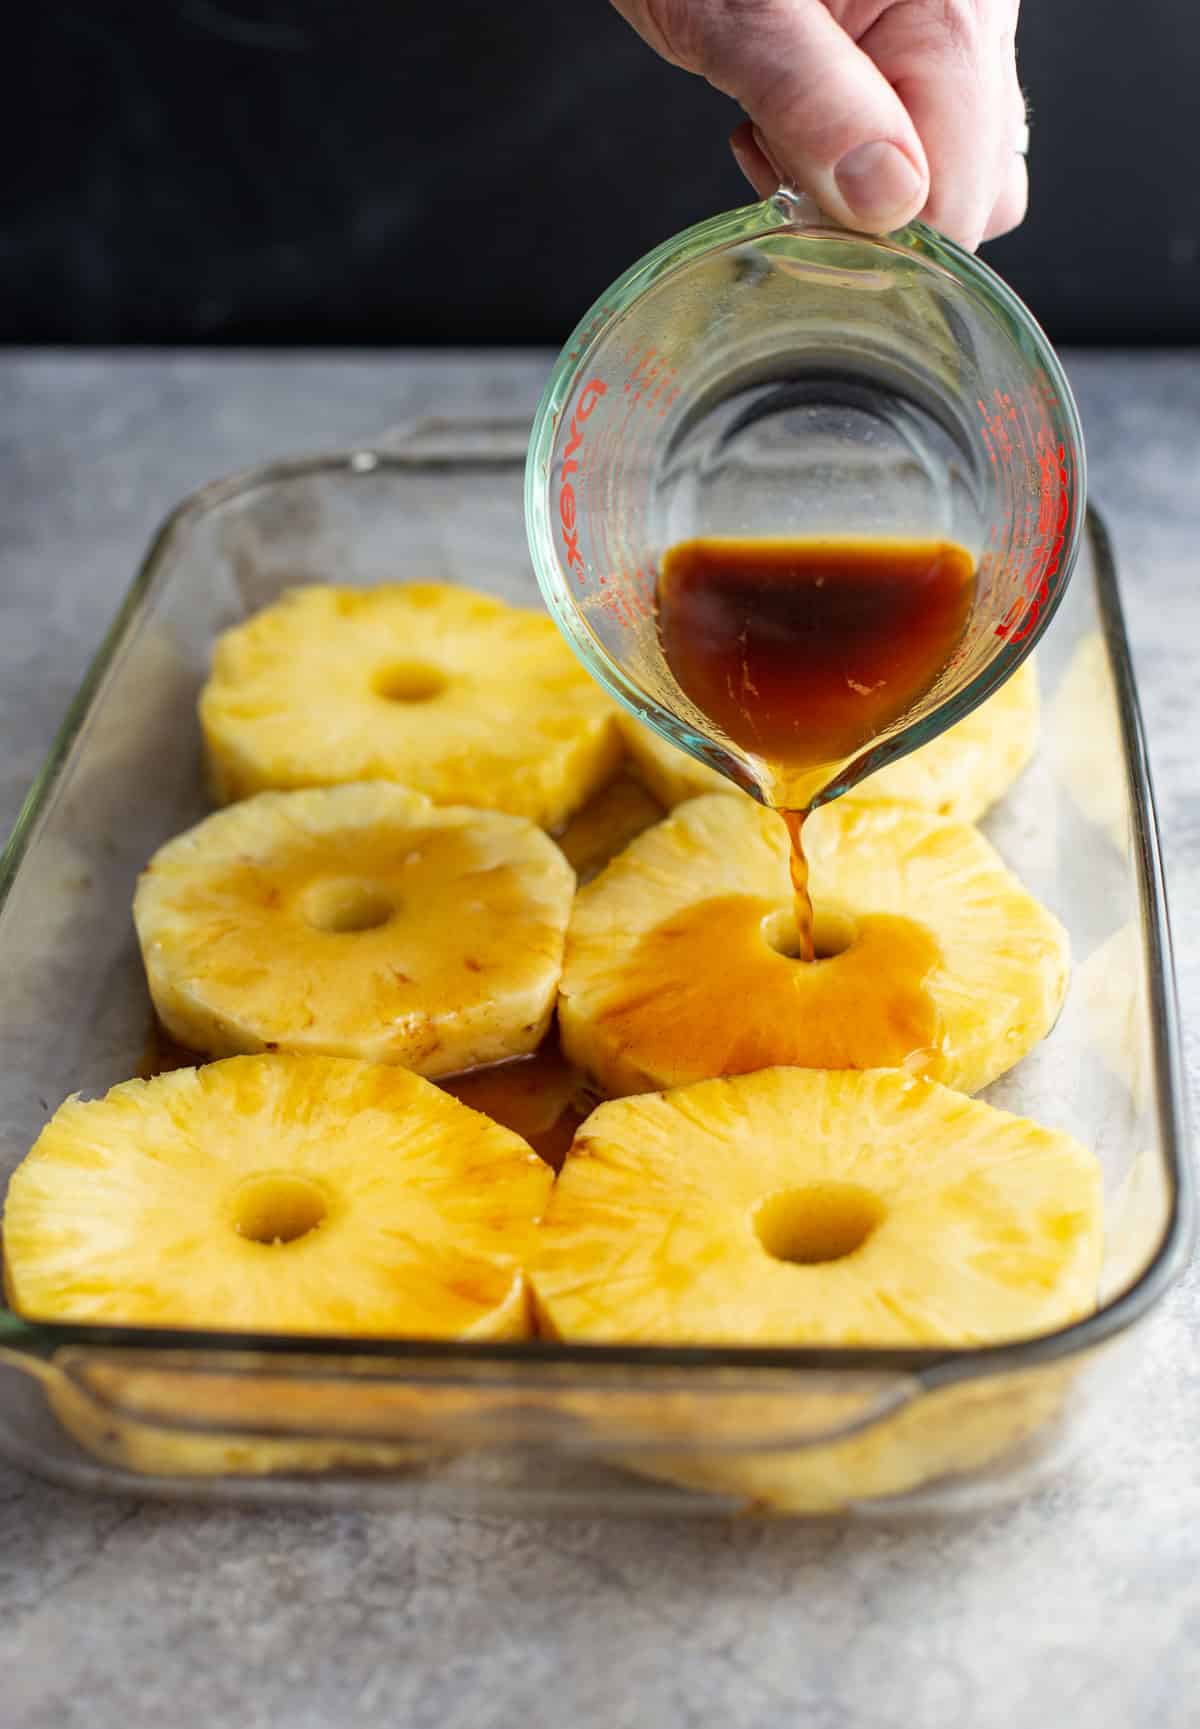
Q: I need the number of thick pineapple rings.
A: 6